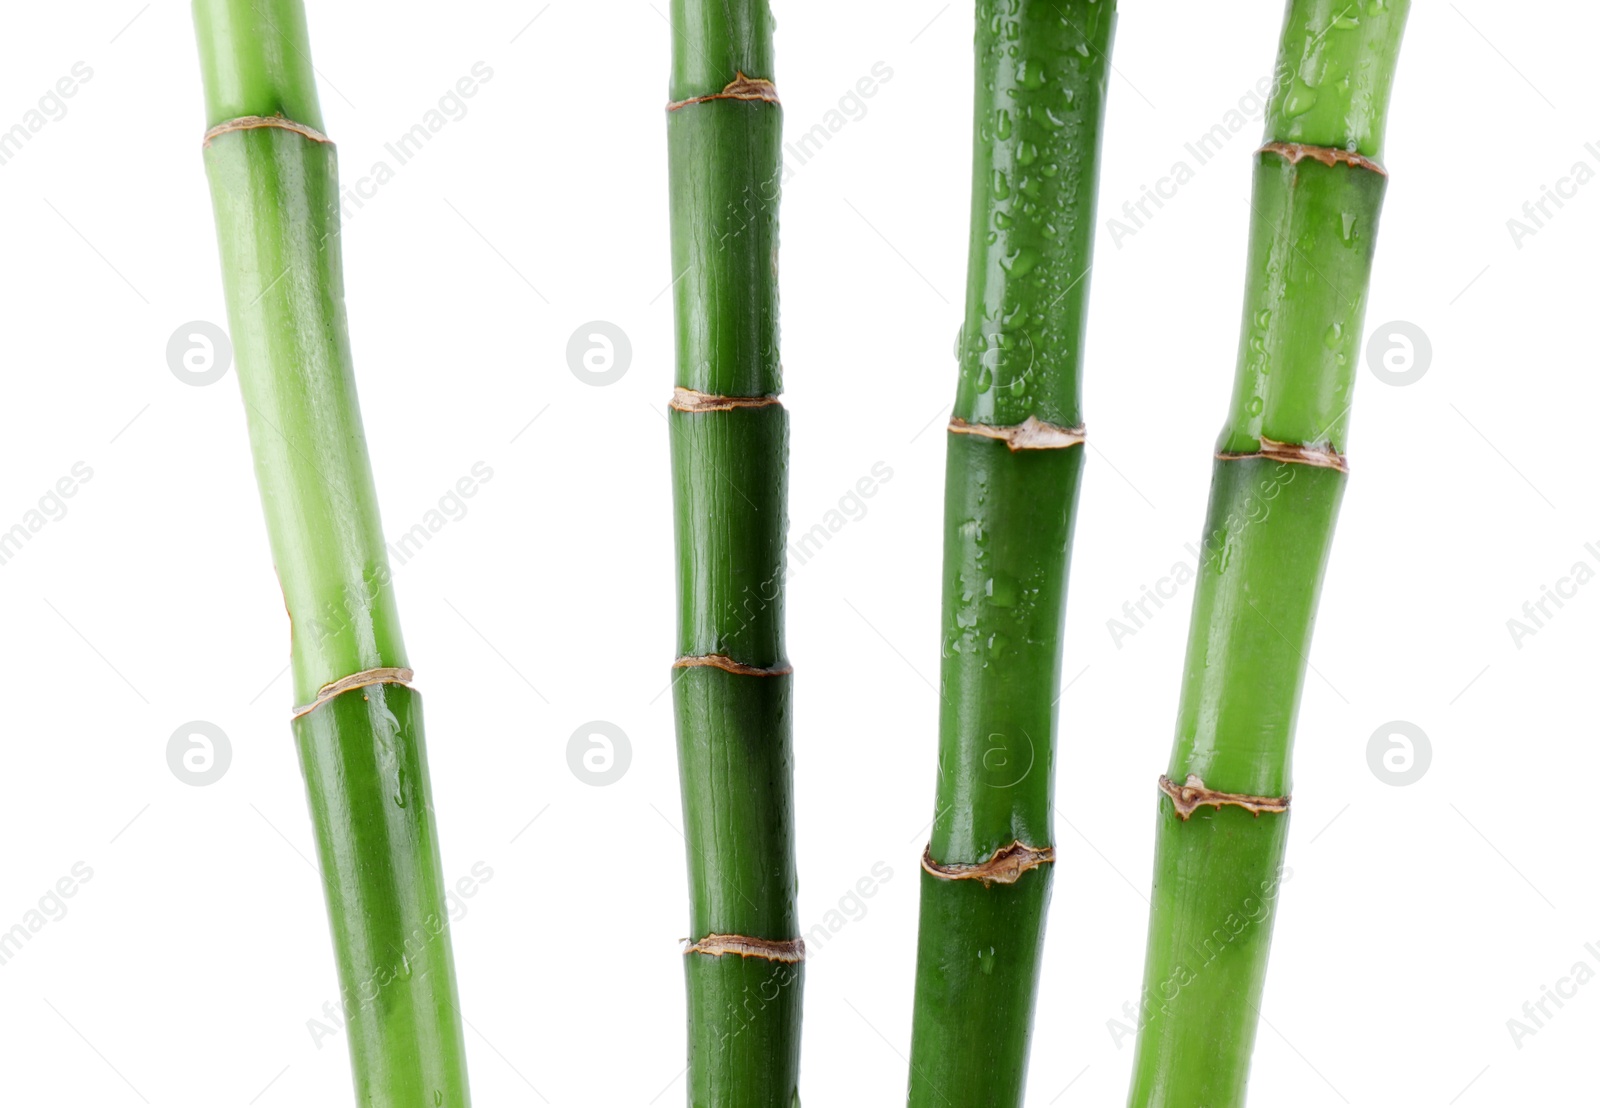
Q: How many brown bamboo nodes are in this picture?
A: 11